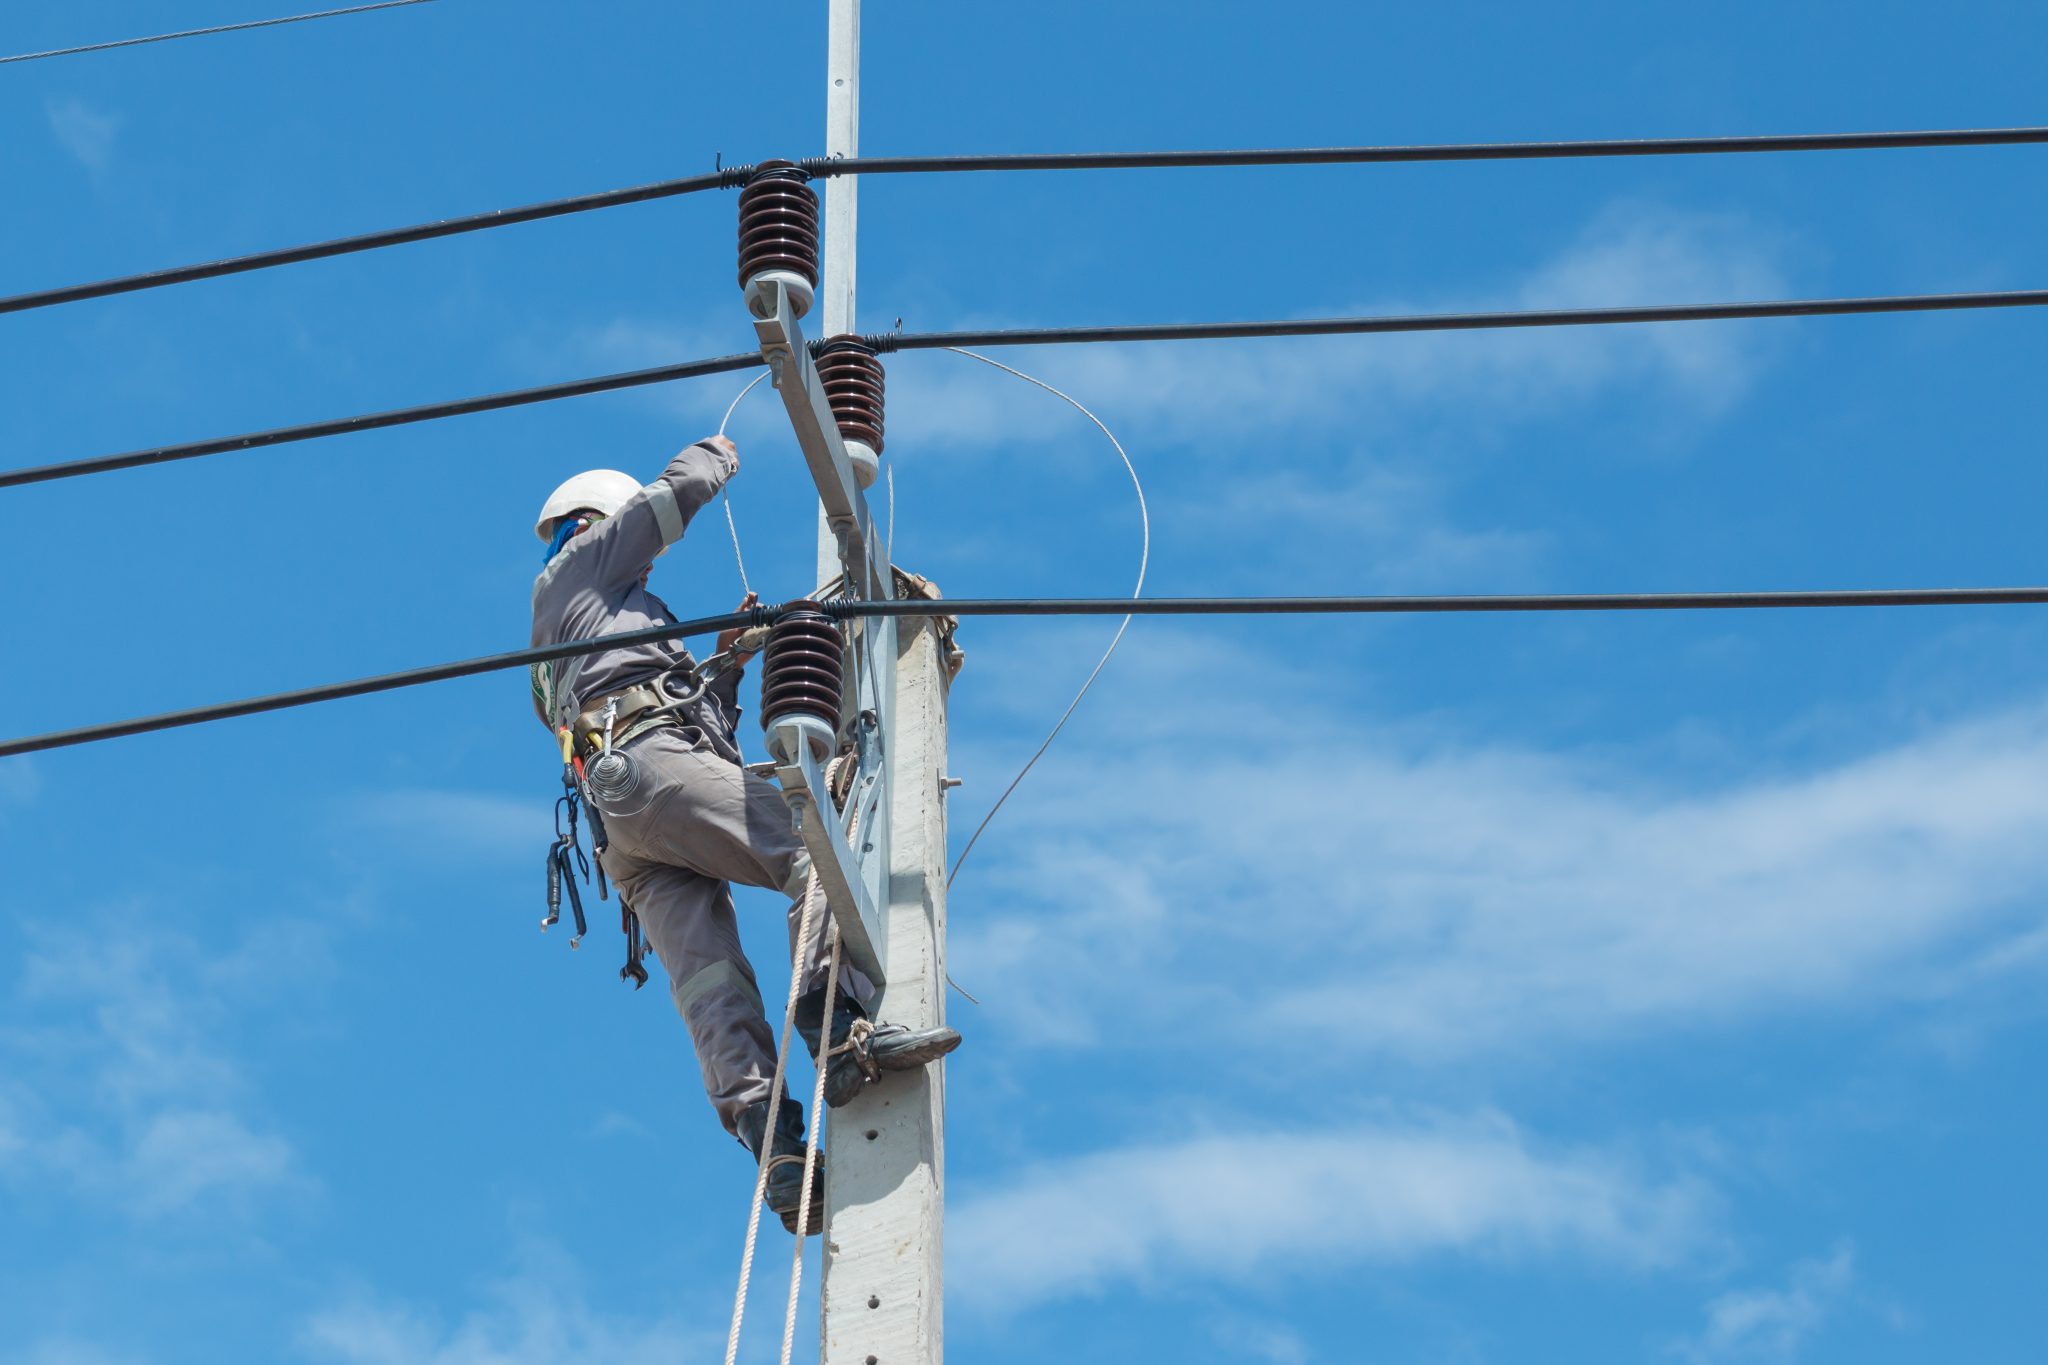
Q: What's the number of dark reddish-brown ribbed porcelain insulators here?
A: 3